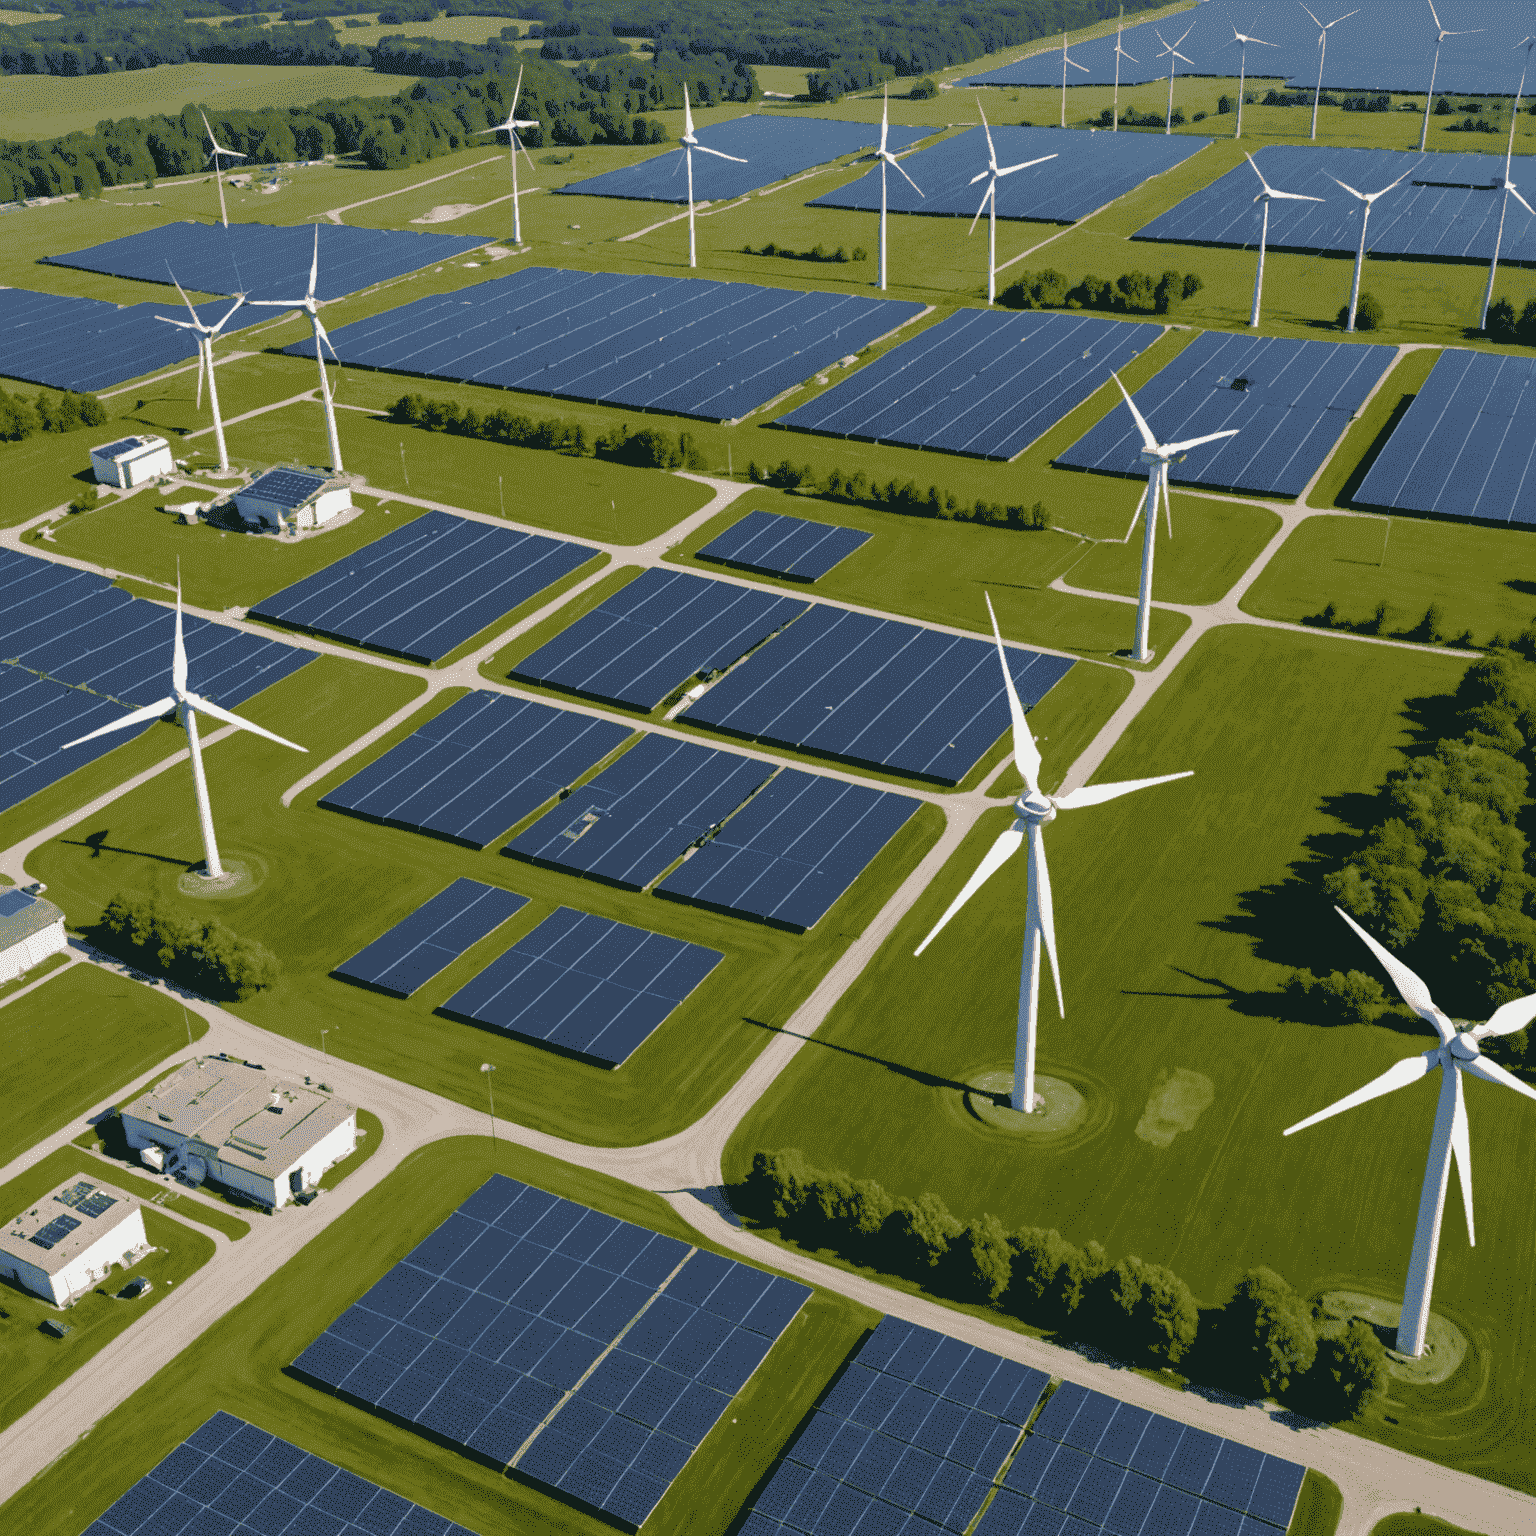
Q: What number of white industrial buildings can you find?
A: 5